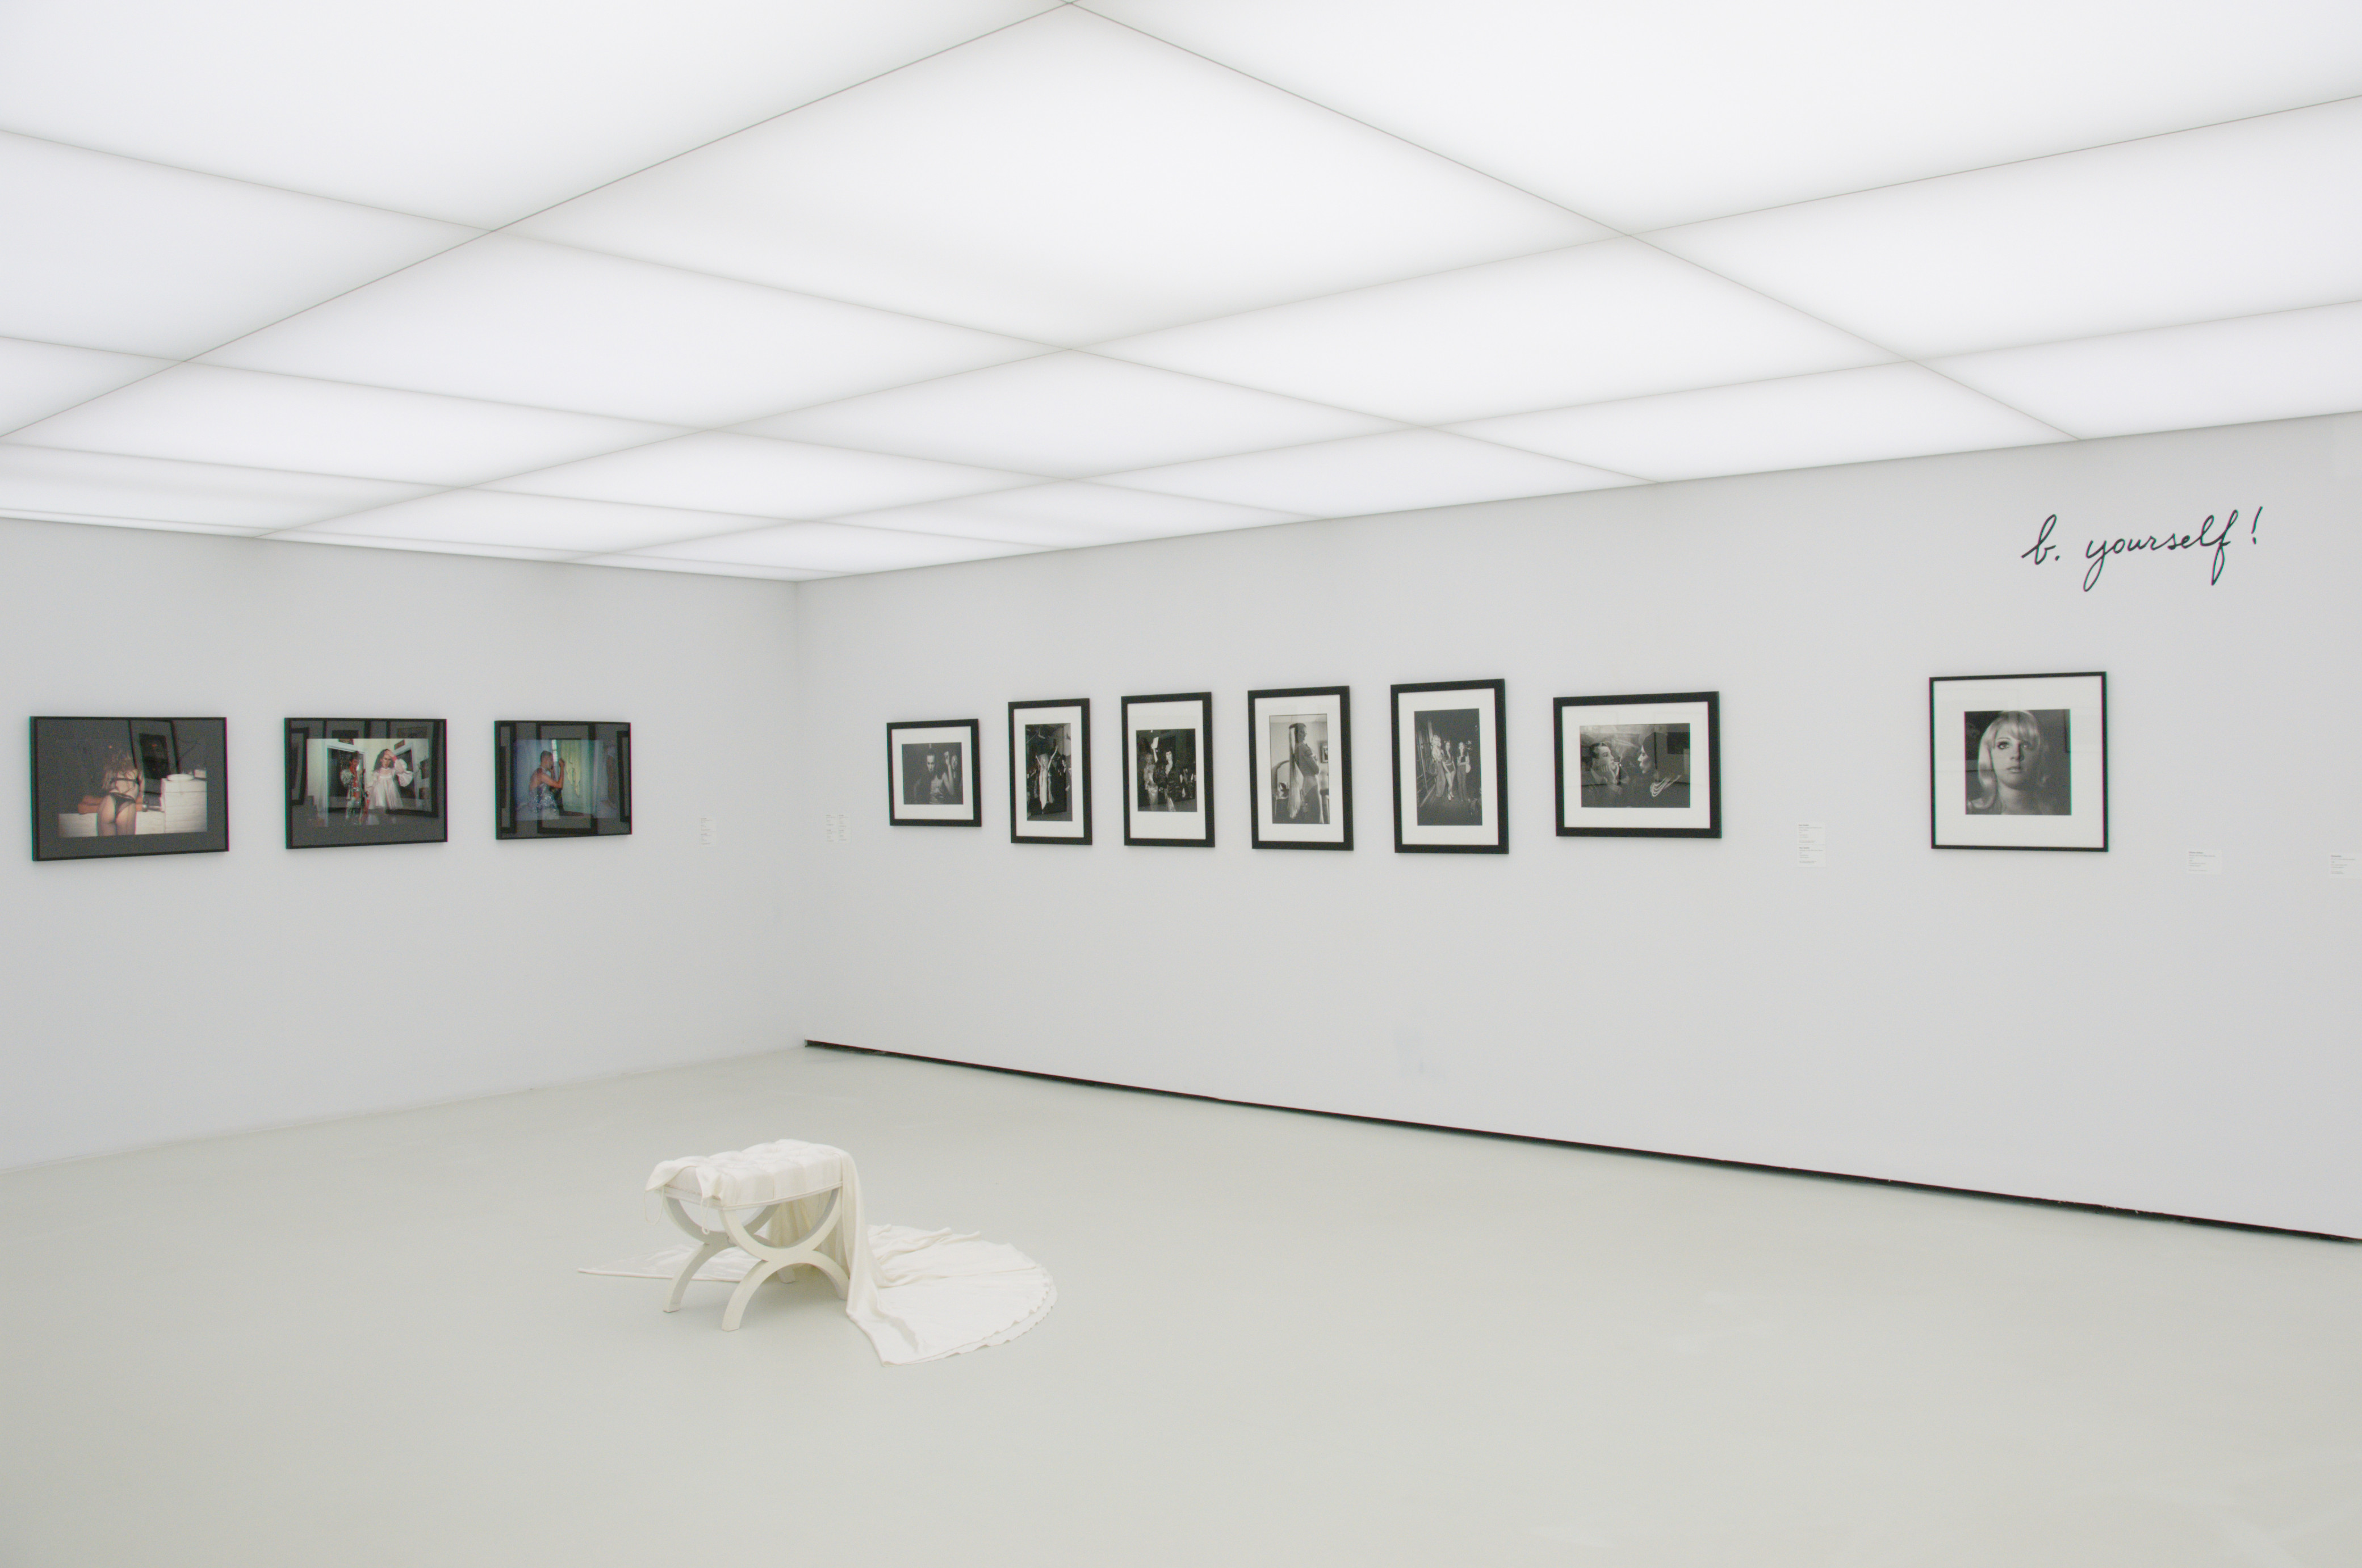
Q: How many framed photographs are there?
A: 10